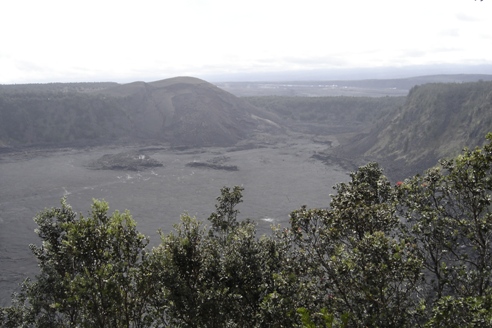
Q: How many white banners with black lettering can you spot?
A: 0